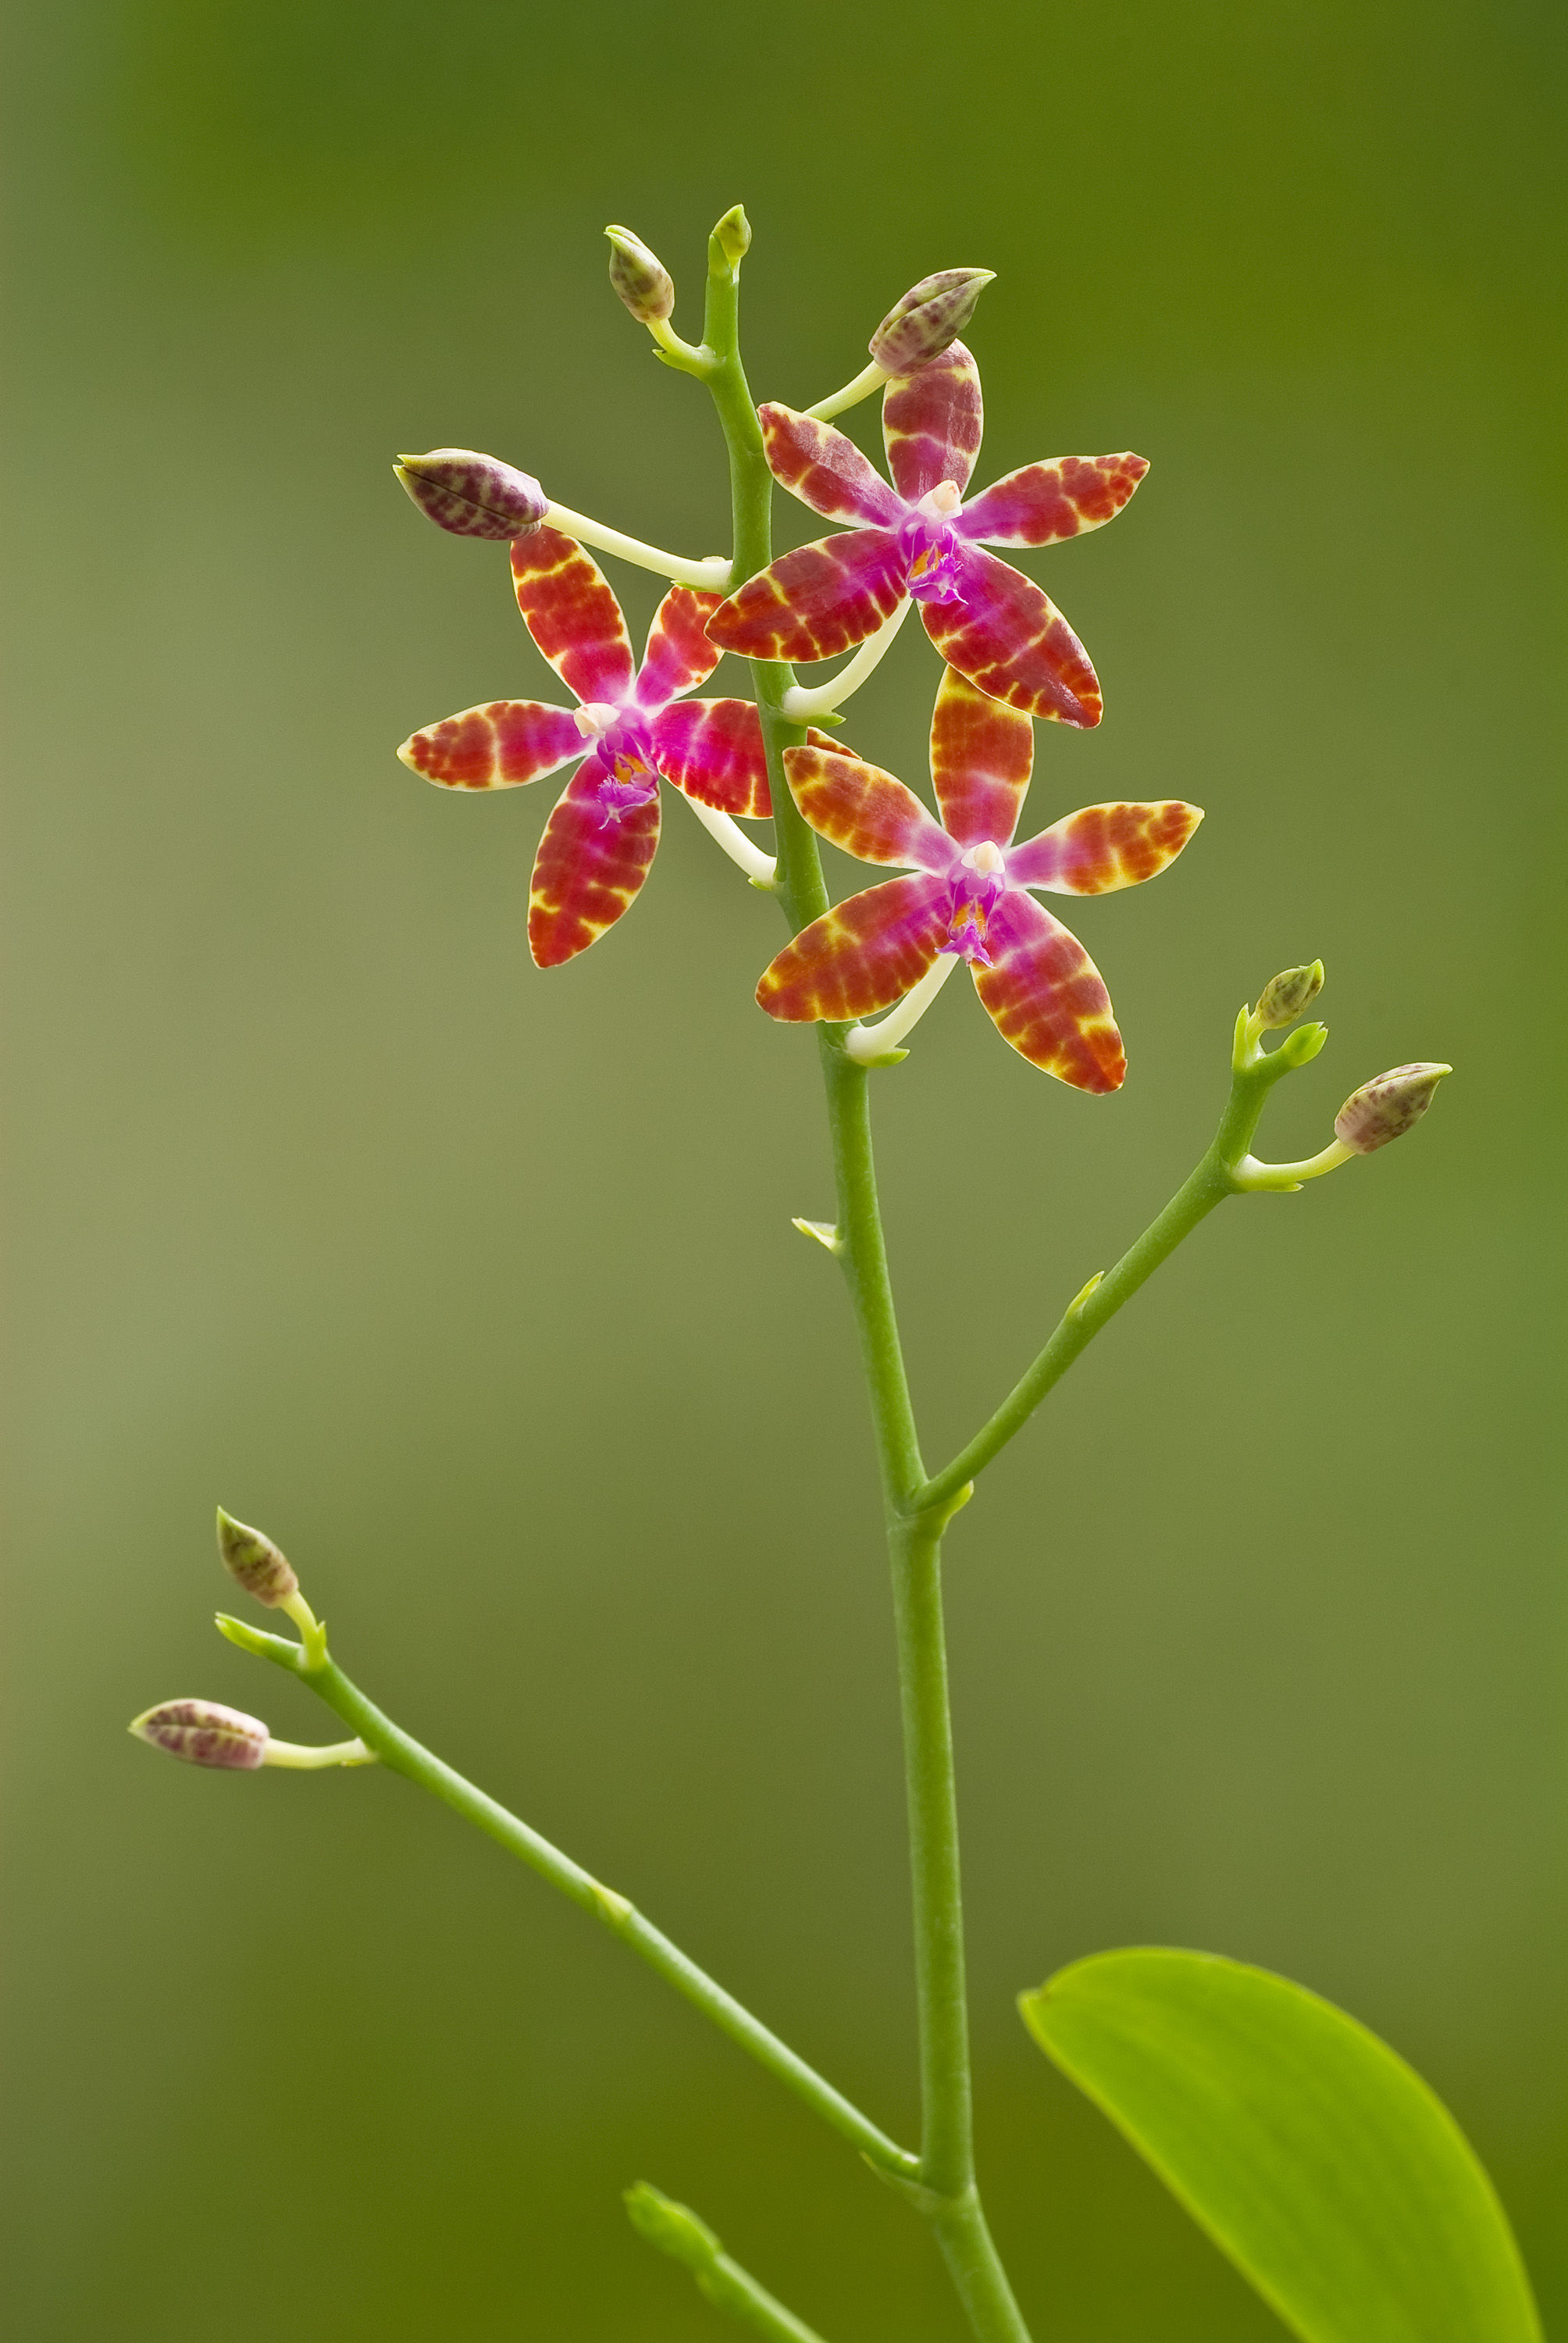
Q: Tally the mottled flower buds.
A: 7